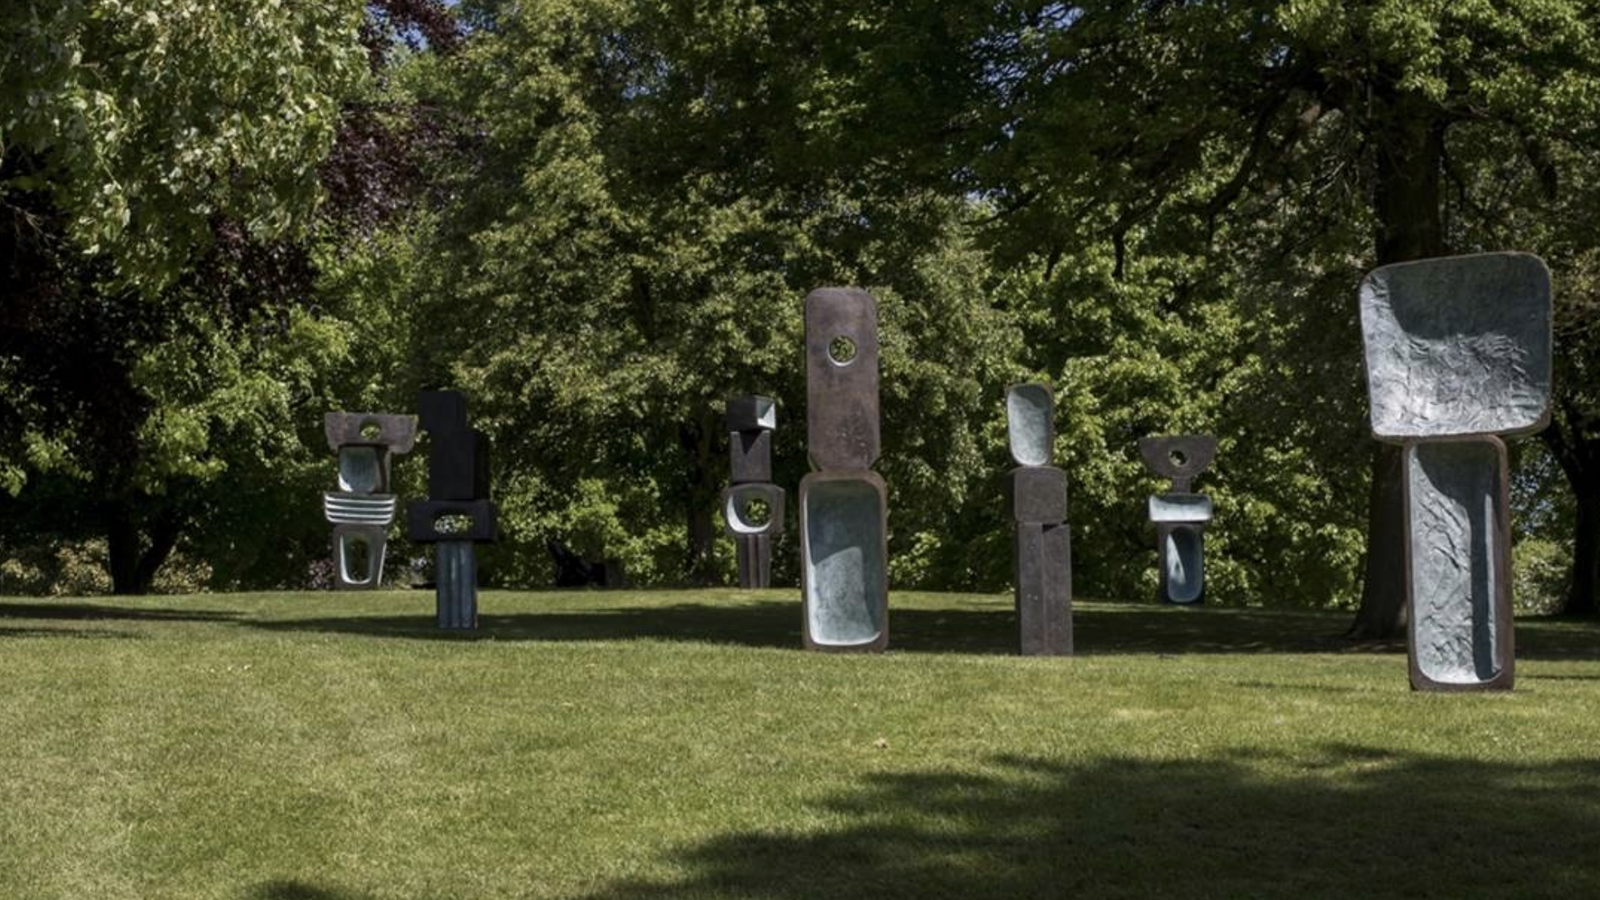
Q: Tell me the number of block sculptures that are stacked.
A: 7